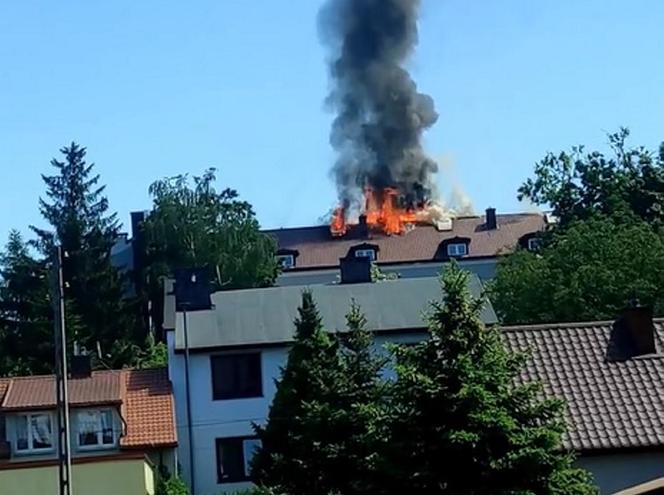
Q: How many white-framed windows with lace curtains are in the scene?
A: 2